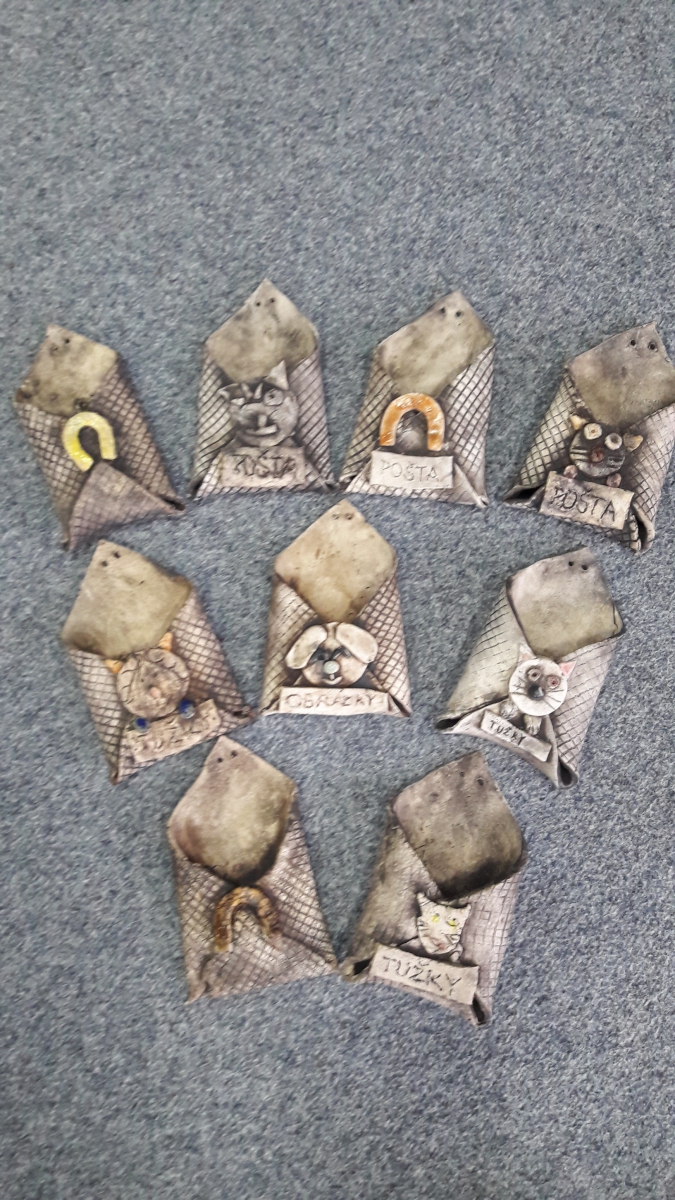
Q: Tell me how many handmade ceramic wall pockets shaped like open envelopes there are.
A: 9